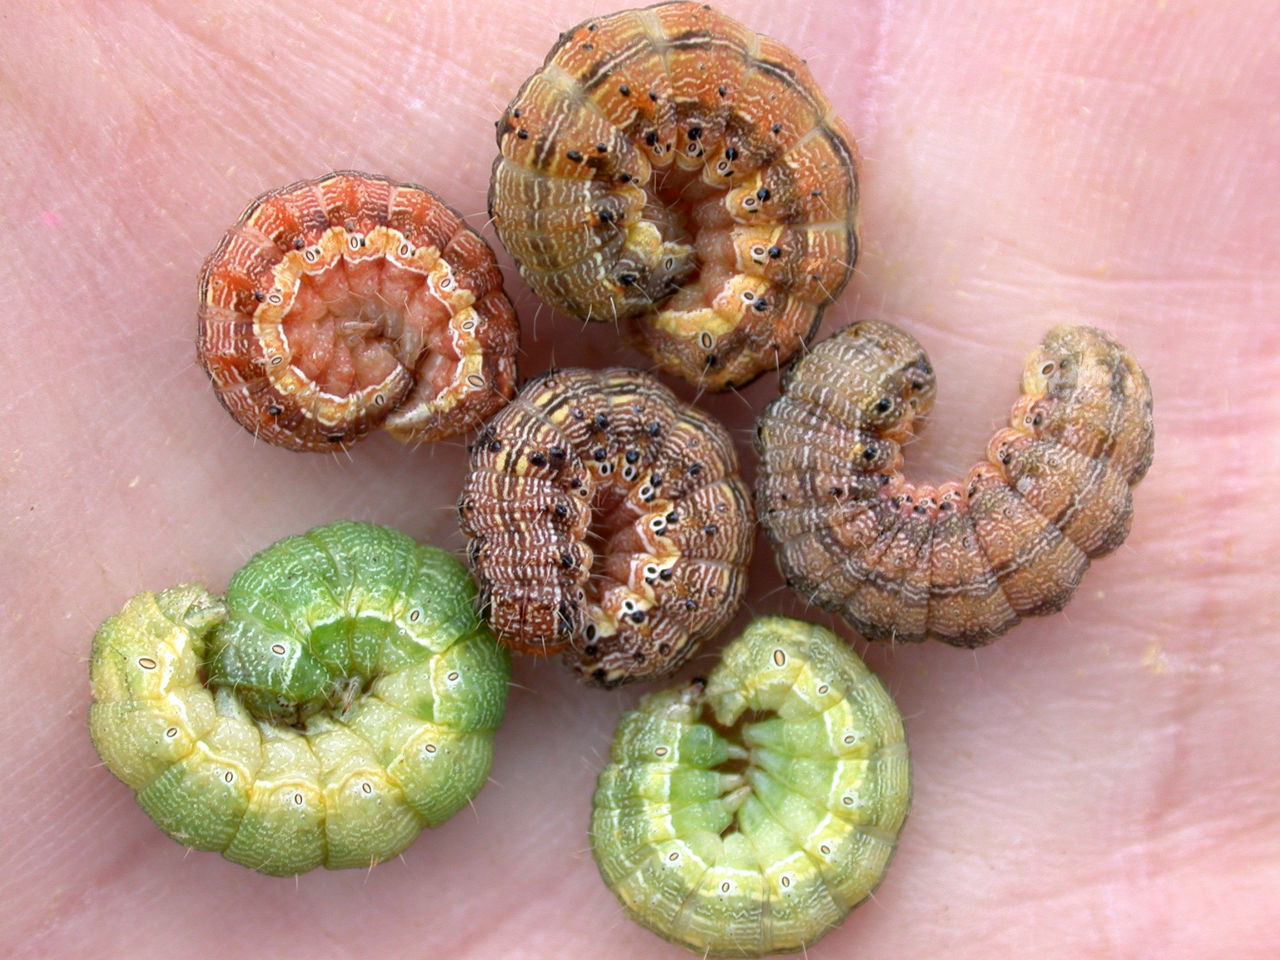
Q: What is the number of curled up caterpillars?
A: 6